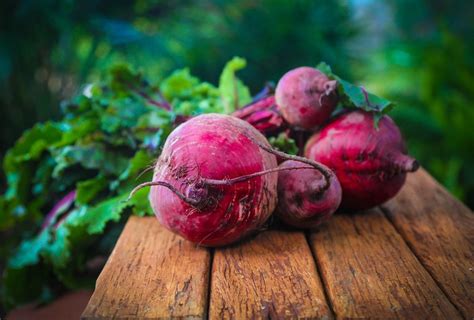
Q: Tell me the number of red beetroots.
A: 4